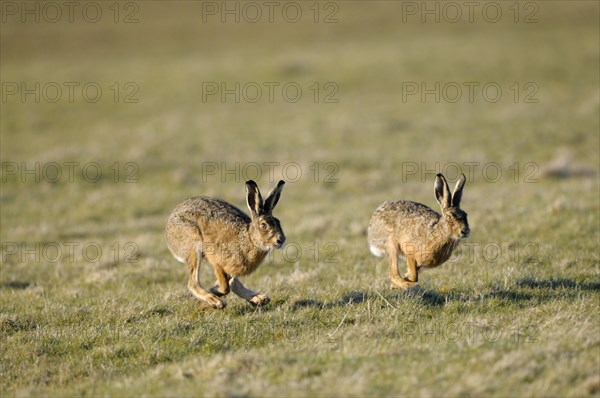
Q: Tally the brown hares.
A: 2